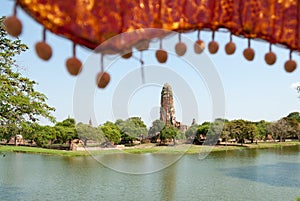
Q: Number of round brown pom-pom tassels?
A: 14